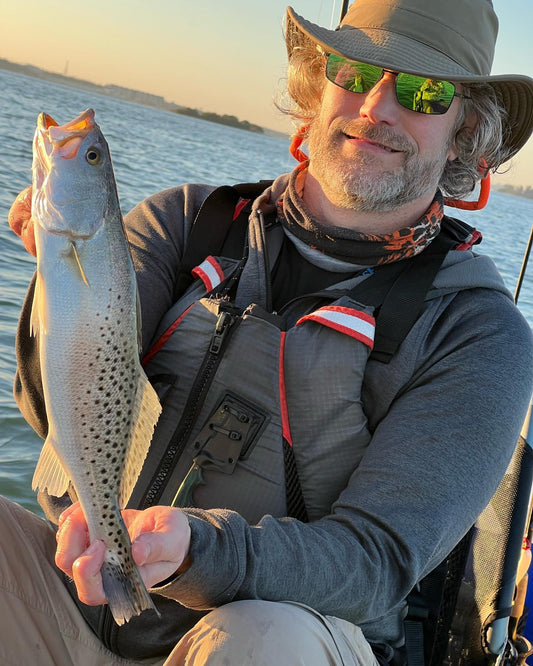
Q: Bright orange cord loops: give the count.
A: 2